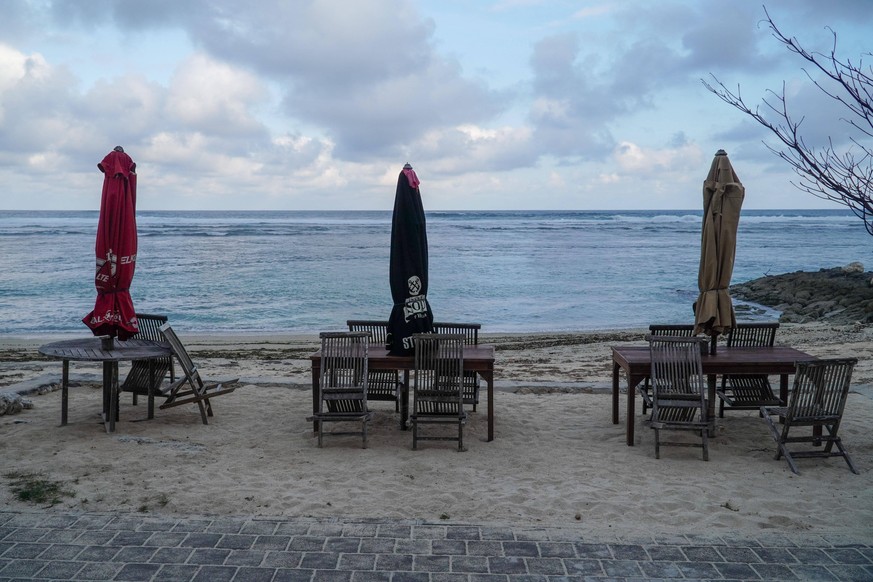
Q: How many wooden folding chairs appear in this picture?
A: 10